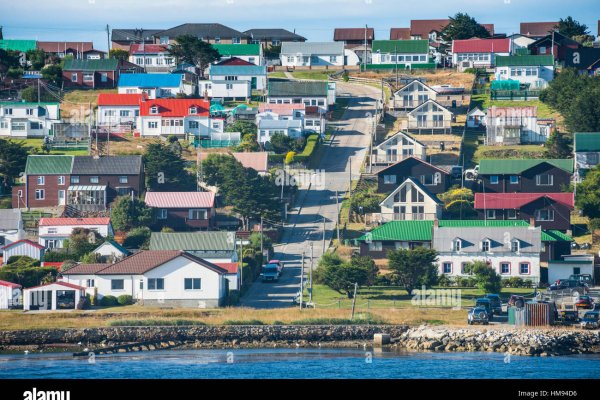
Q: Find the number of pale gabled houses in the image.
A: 4